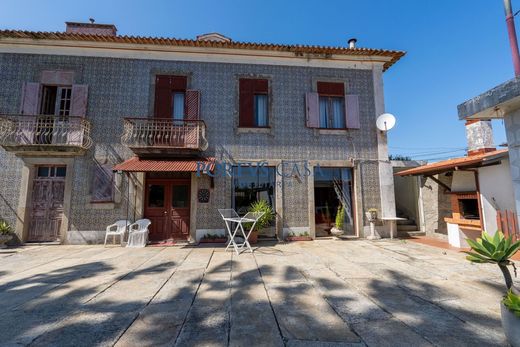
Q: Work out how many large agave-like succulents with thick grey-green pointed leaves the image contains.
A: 1